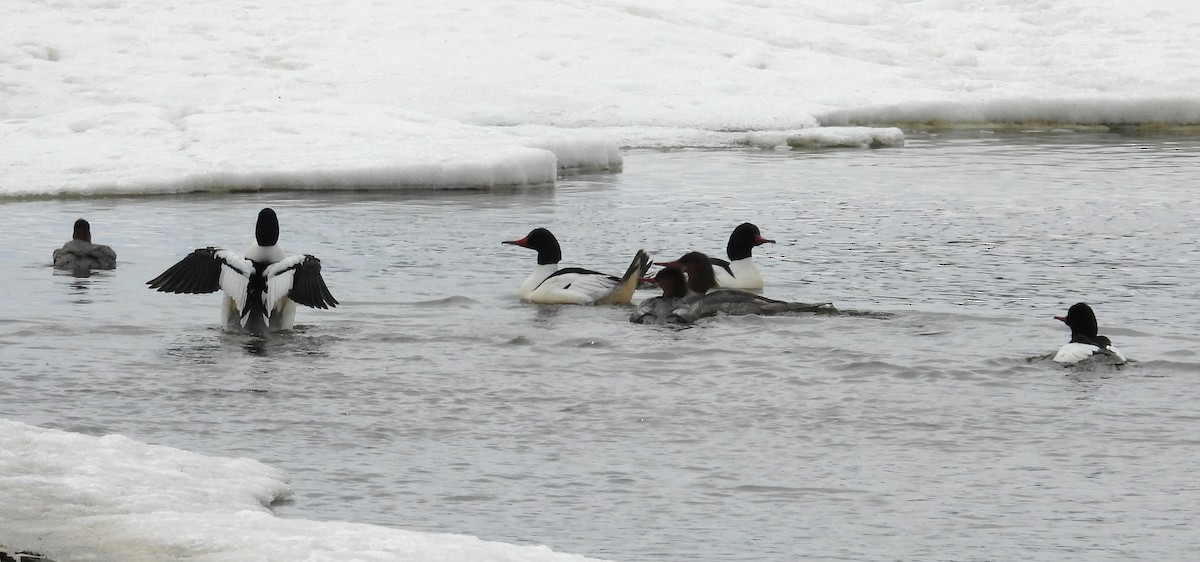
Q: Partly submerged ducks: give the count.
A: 7